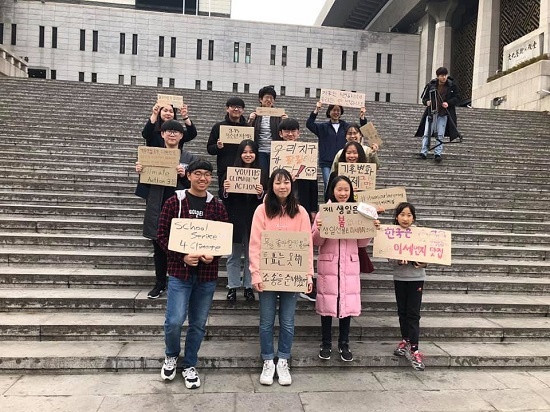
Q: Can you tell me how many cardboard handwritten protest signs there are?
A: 14